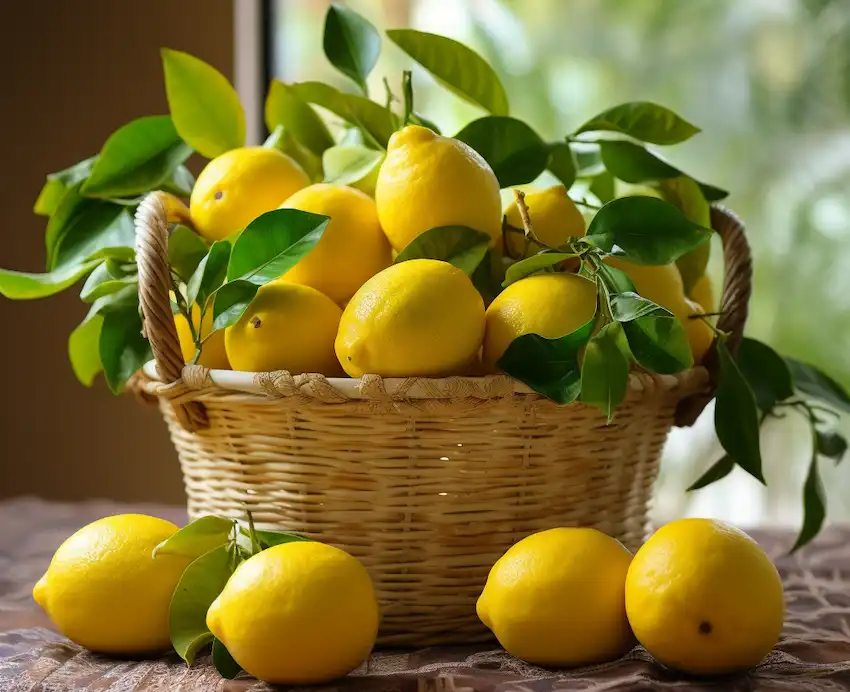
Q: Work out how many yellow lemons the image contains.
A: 14